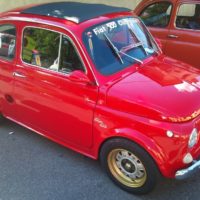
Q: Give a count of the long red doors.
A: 1